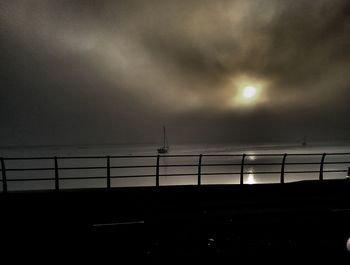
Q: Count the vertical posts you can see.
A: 8